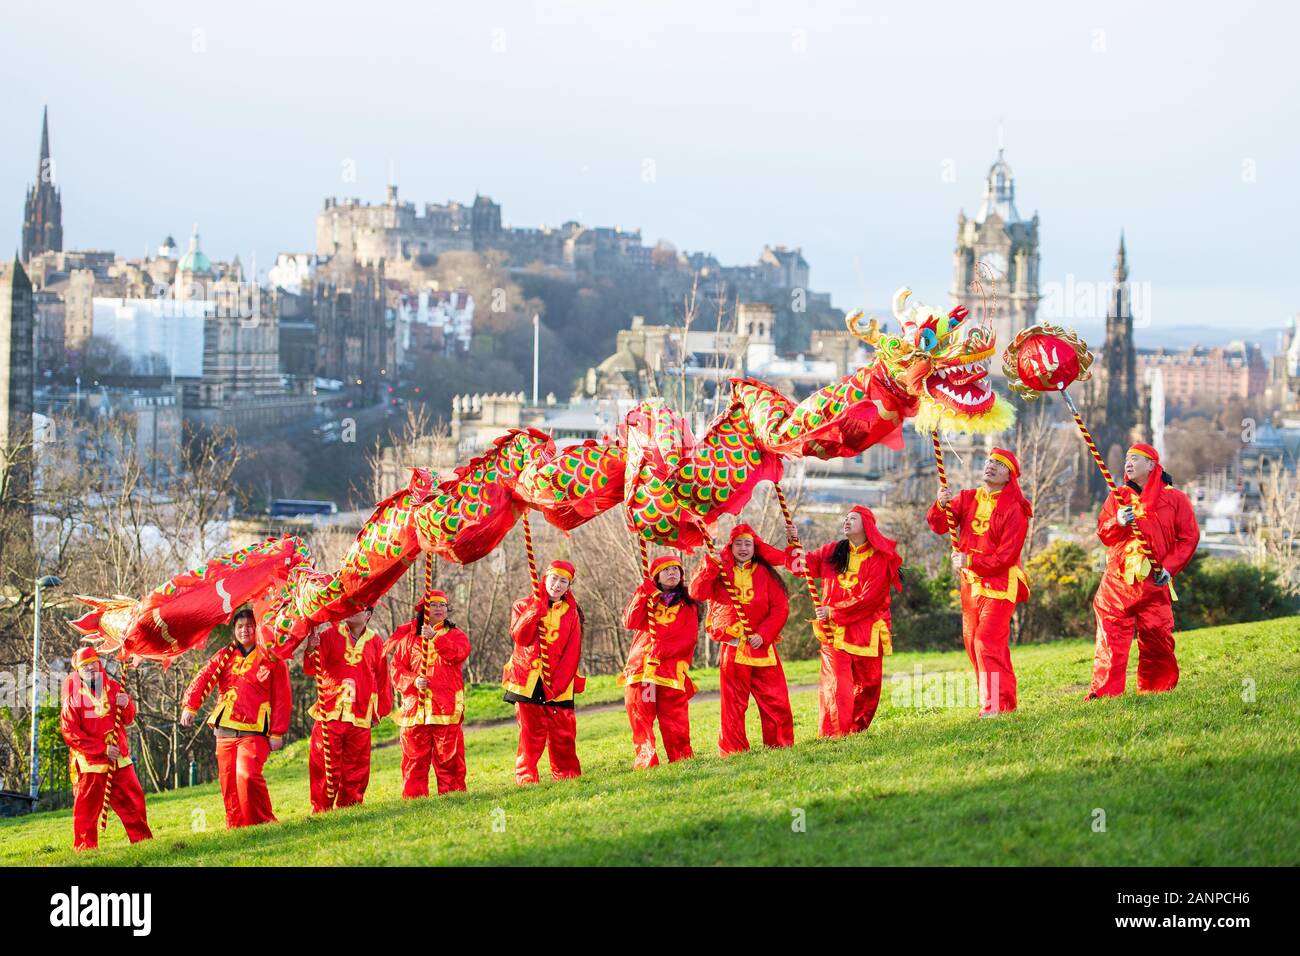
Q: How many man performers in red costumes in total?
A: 5